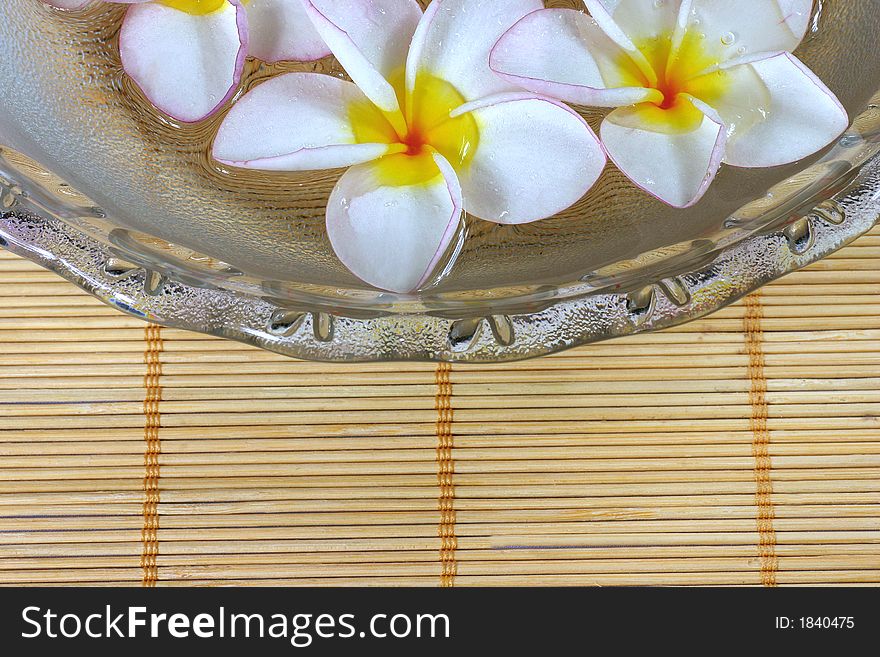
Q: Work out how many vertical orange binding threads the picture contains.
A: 3